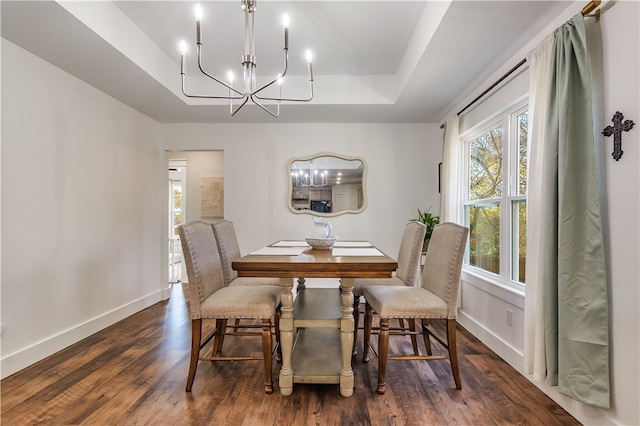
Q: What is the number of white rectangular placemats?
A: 4